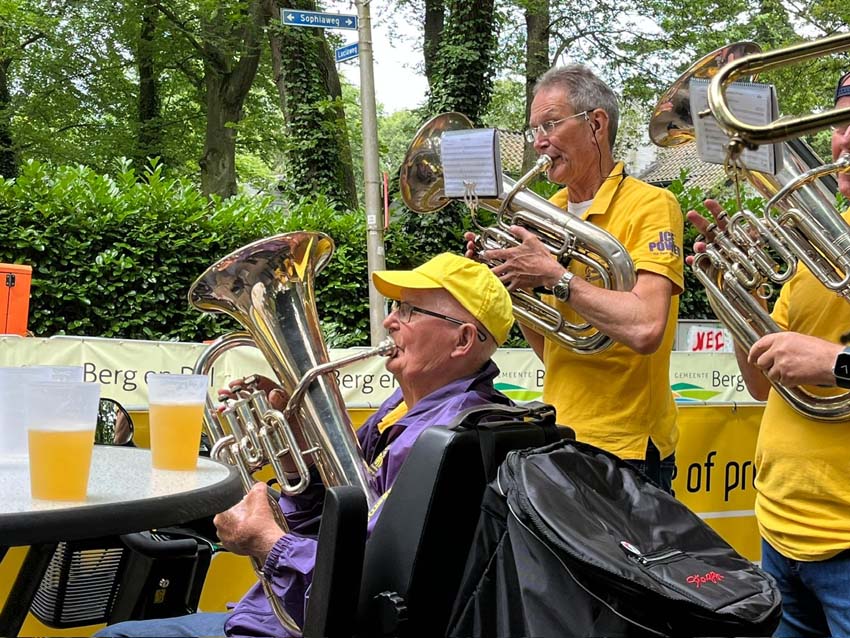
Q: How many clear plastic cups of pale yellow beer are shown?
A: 2